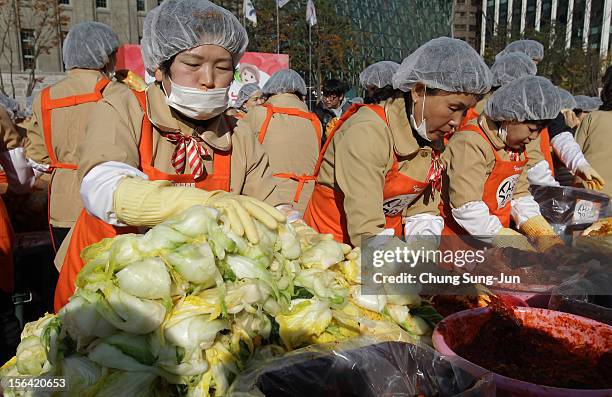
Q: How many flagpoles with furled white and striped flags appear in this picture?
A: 3